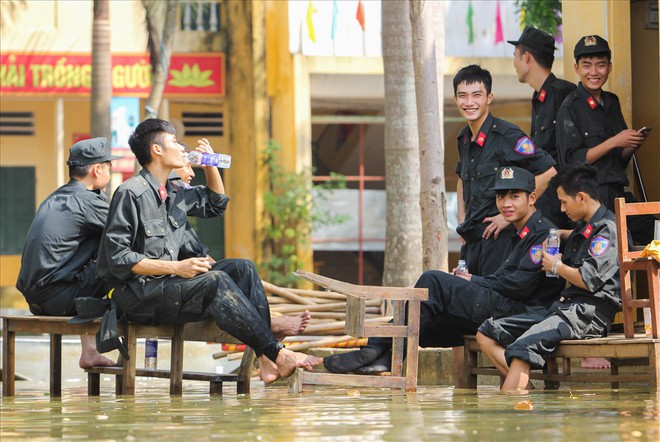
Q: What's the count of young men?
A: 8